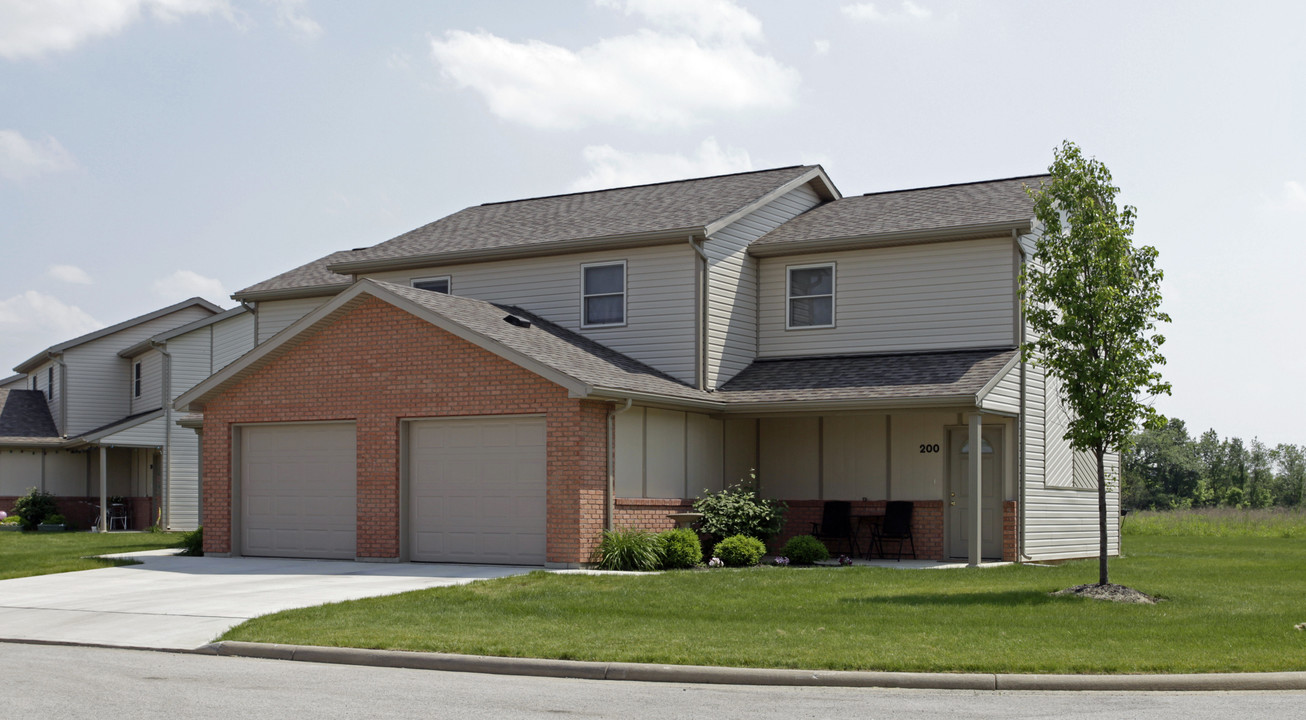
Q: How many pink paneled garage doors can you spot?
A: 0